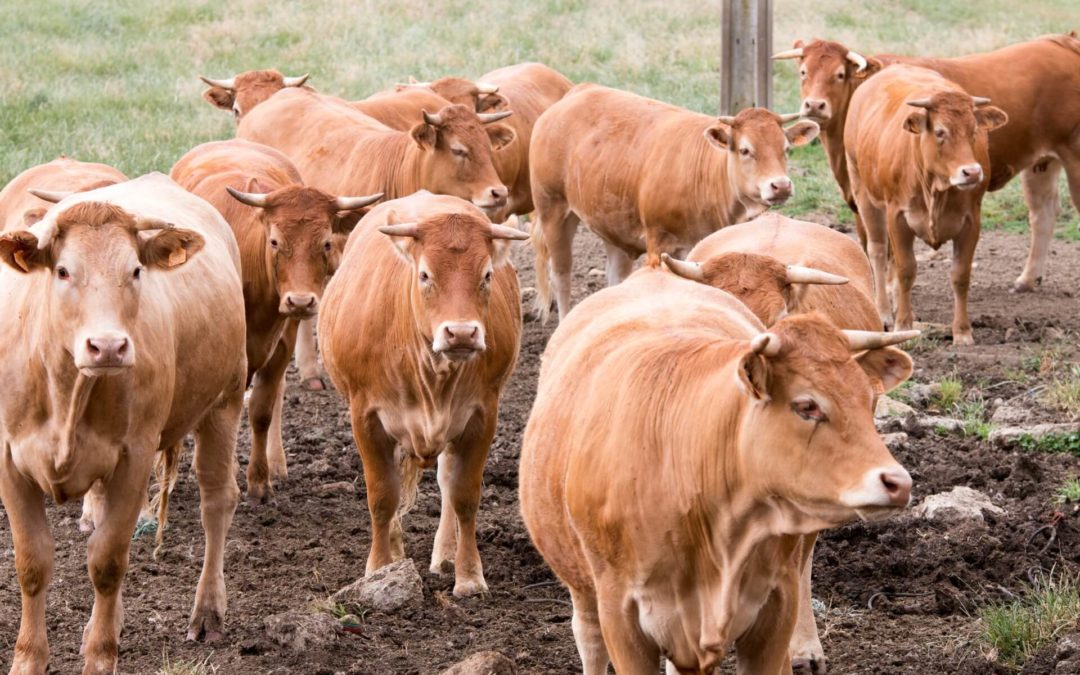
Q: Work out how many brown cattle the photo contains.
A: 12